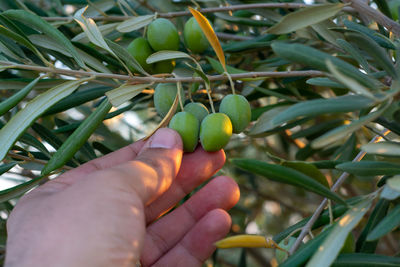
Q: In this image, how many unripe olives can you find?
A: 9